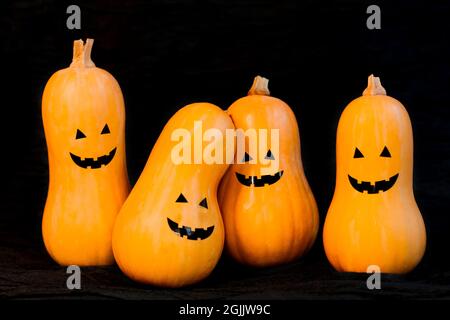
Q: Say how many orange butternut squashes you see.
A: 4